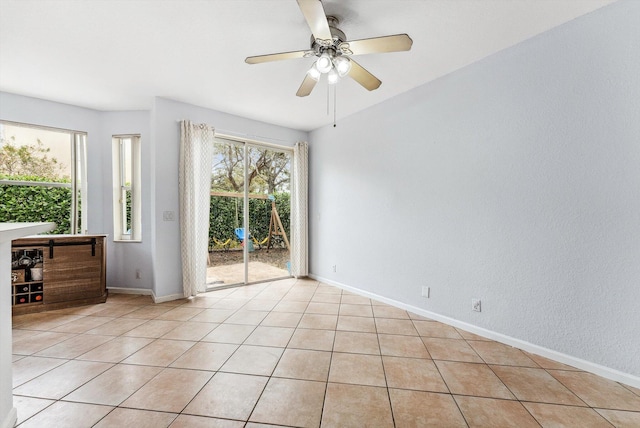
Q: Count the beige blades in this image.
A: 5